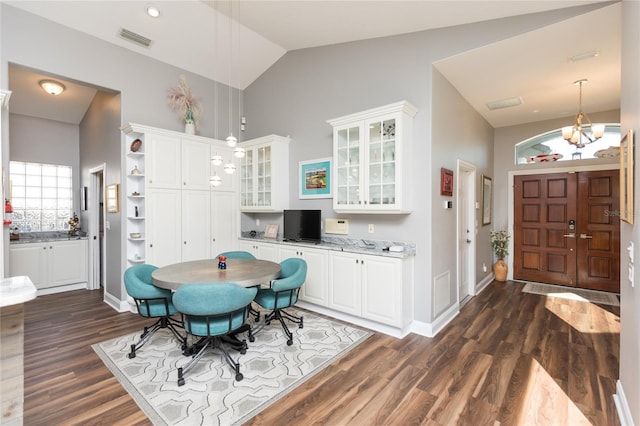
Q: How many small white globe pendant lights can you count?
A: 5